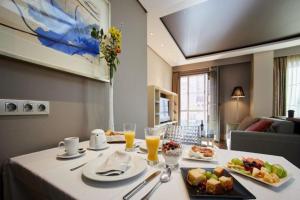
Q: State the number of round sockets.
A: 3